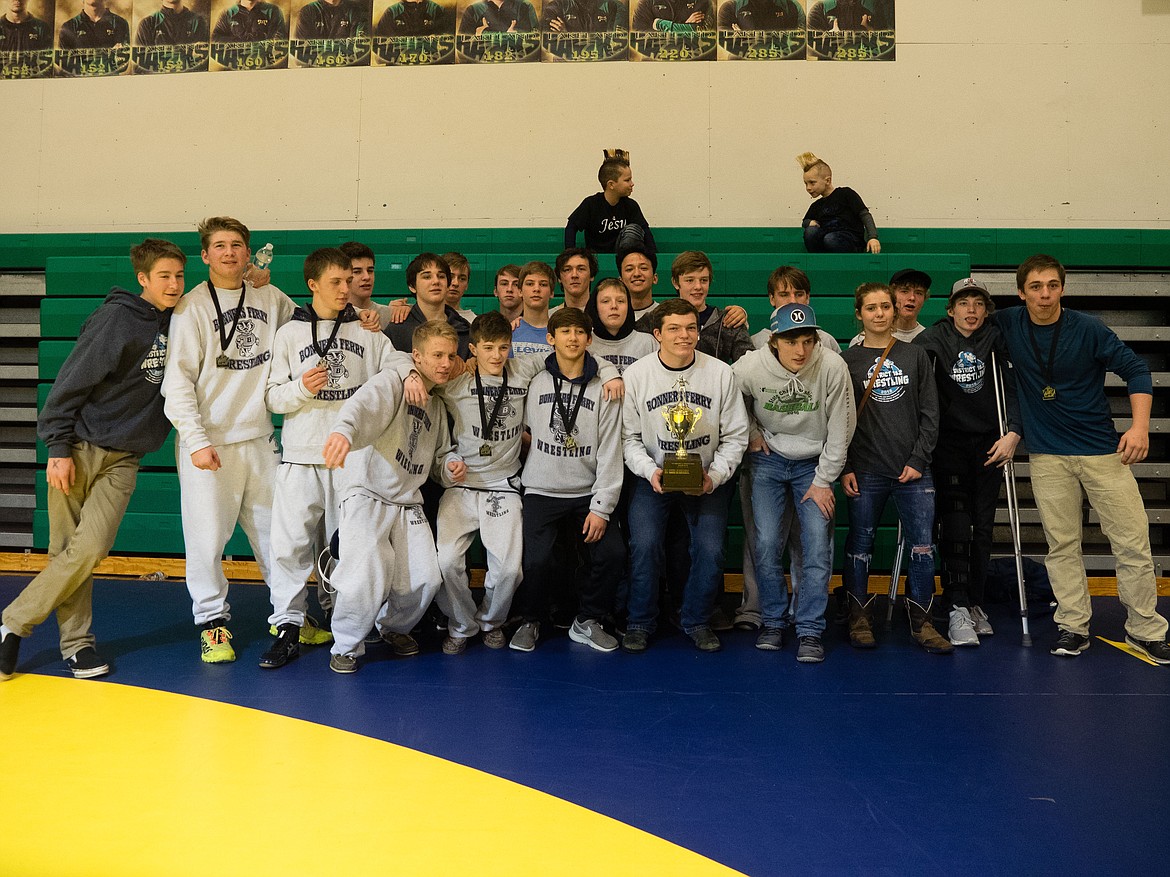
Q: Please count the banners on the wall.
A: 11